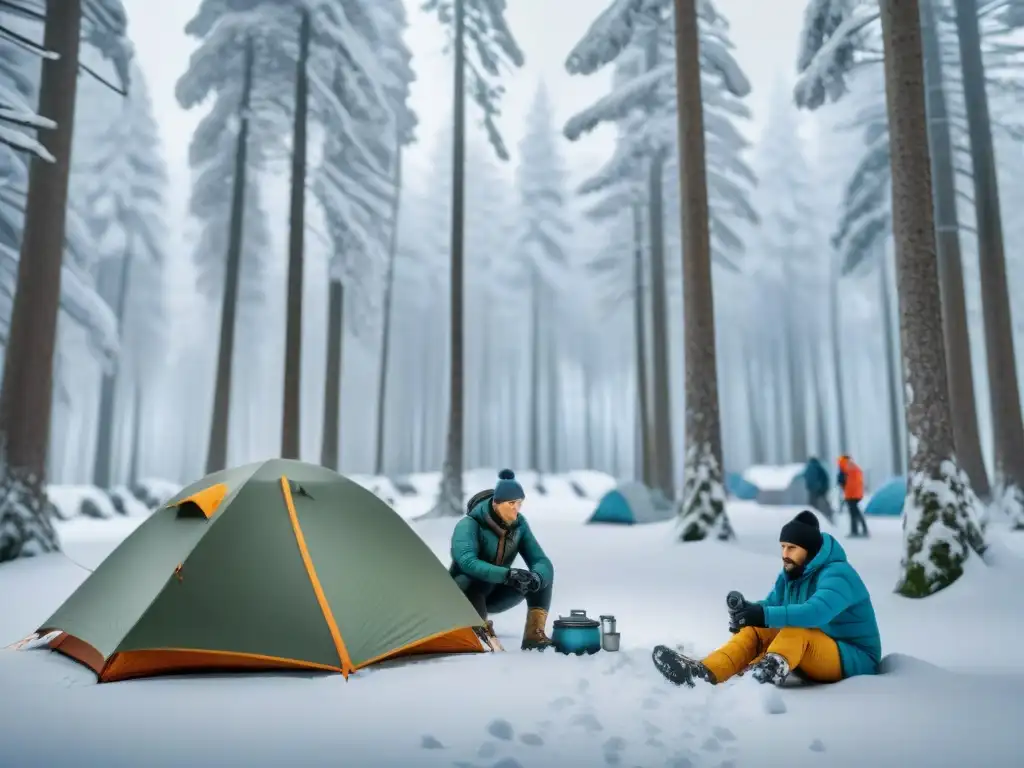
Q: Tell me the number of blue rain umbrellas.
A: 0